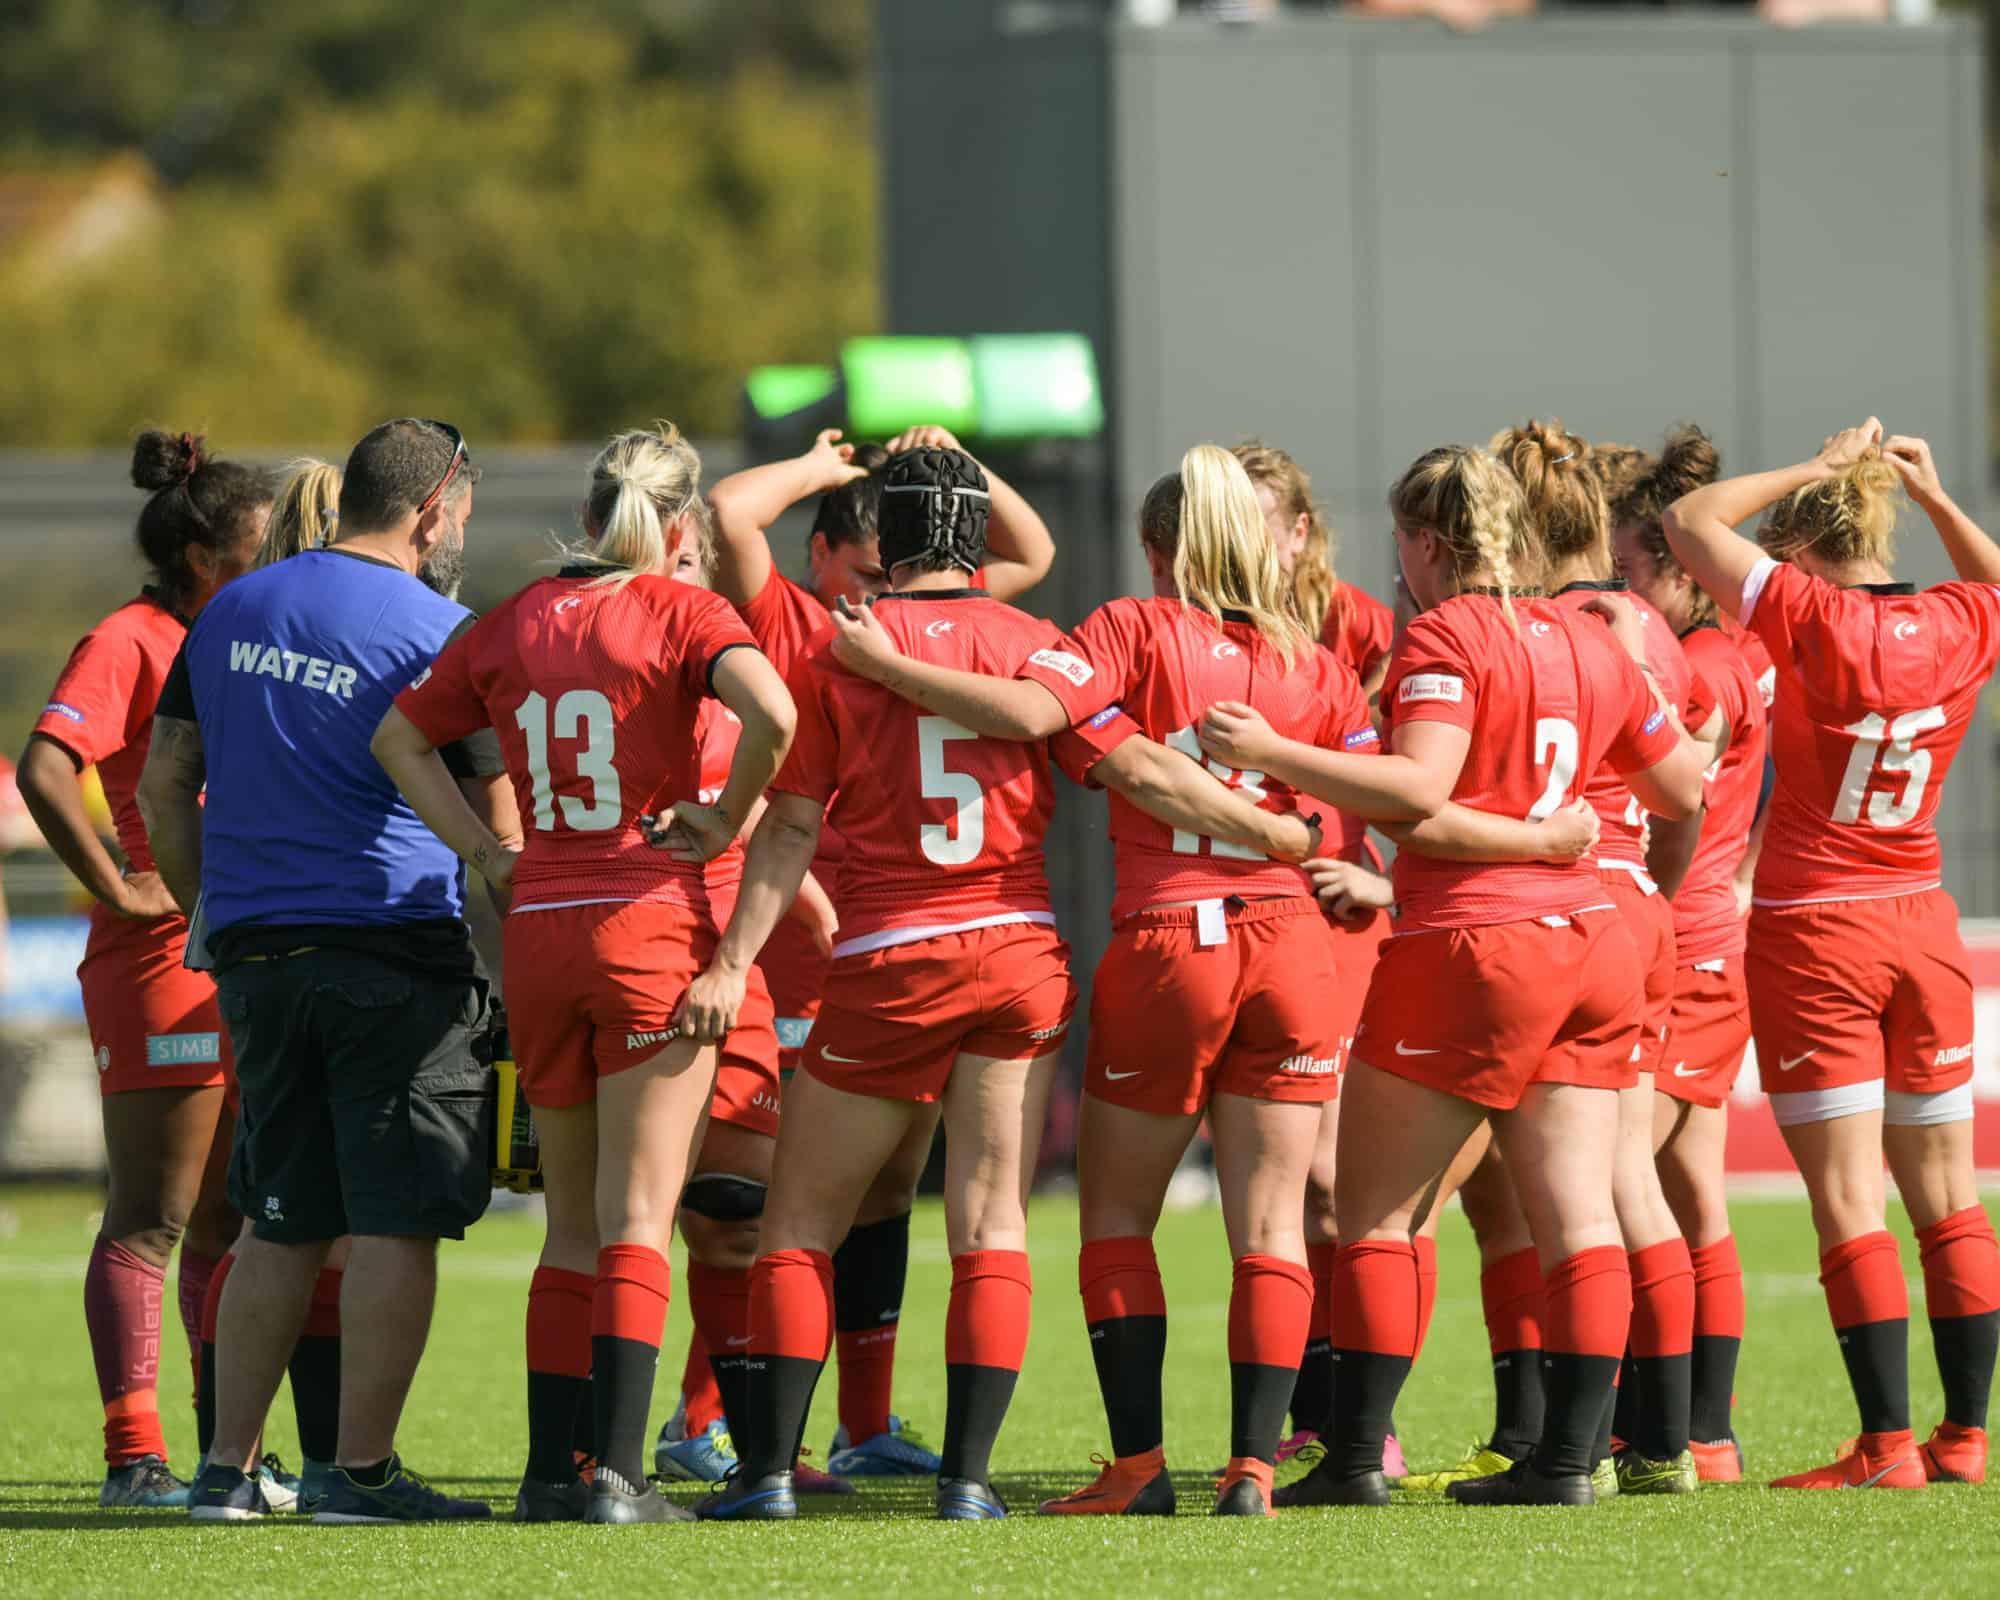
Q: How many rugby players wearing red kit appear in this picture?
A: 13